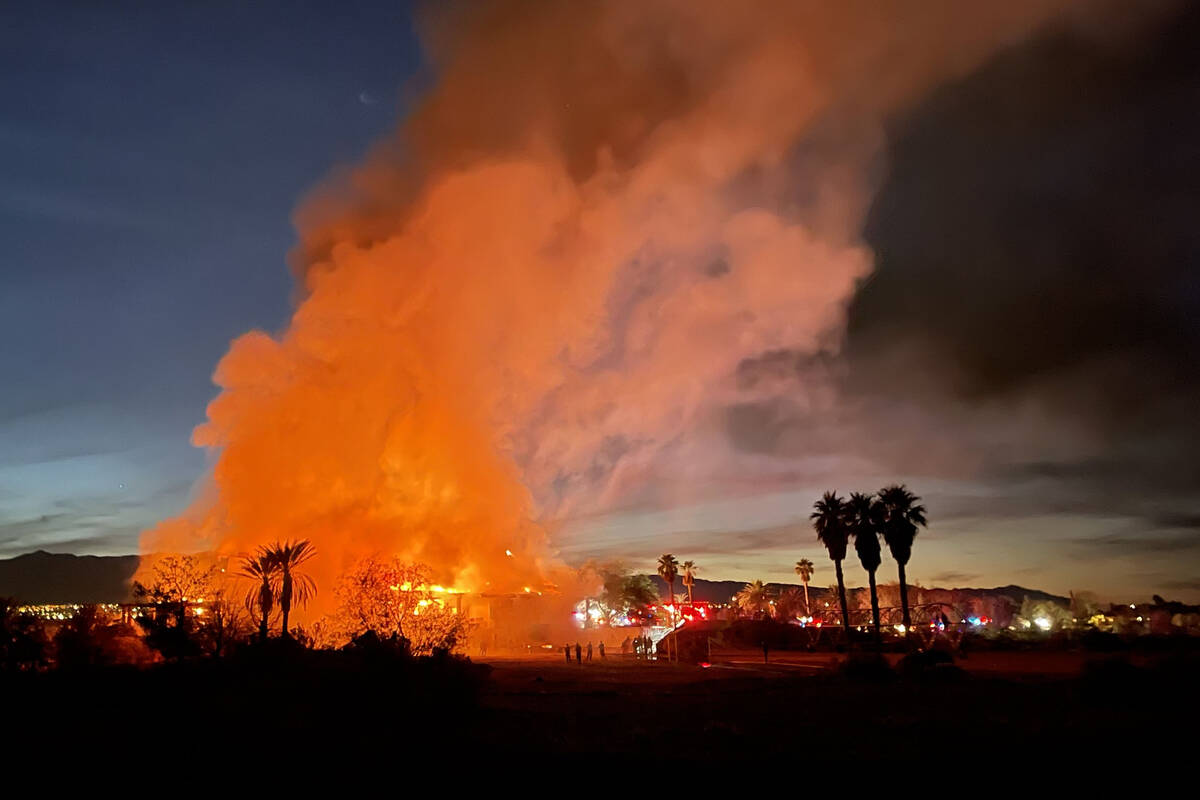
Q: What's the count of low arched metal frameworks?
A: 1